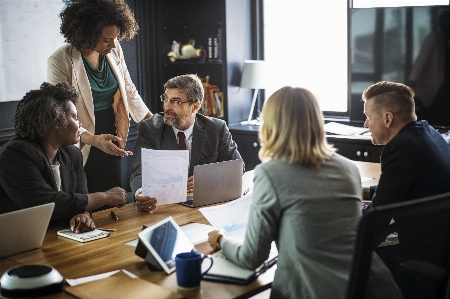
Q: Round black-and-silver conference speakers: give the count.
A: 1